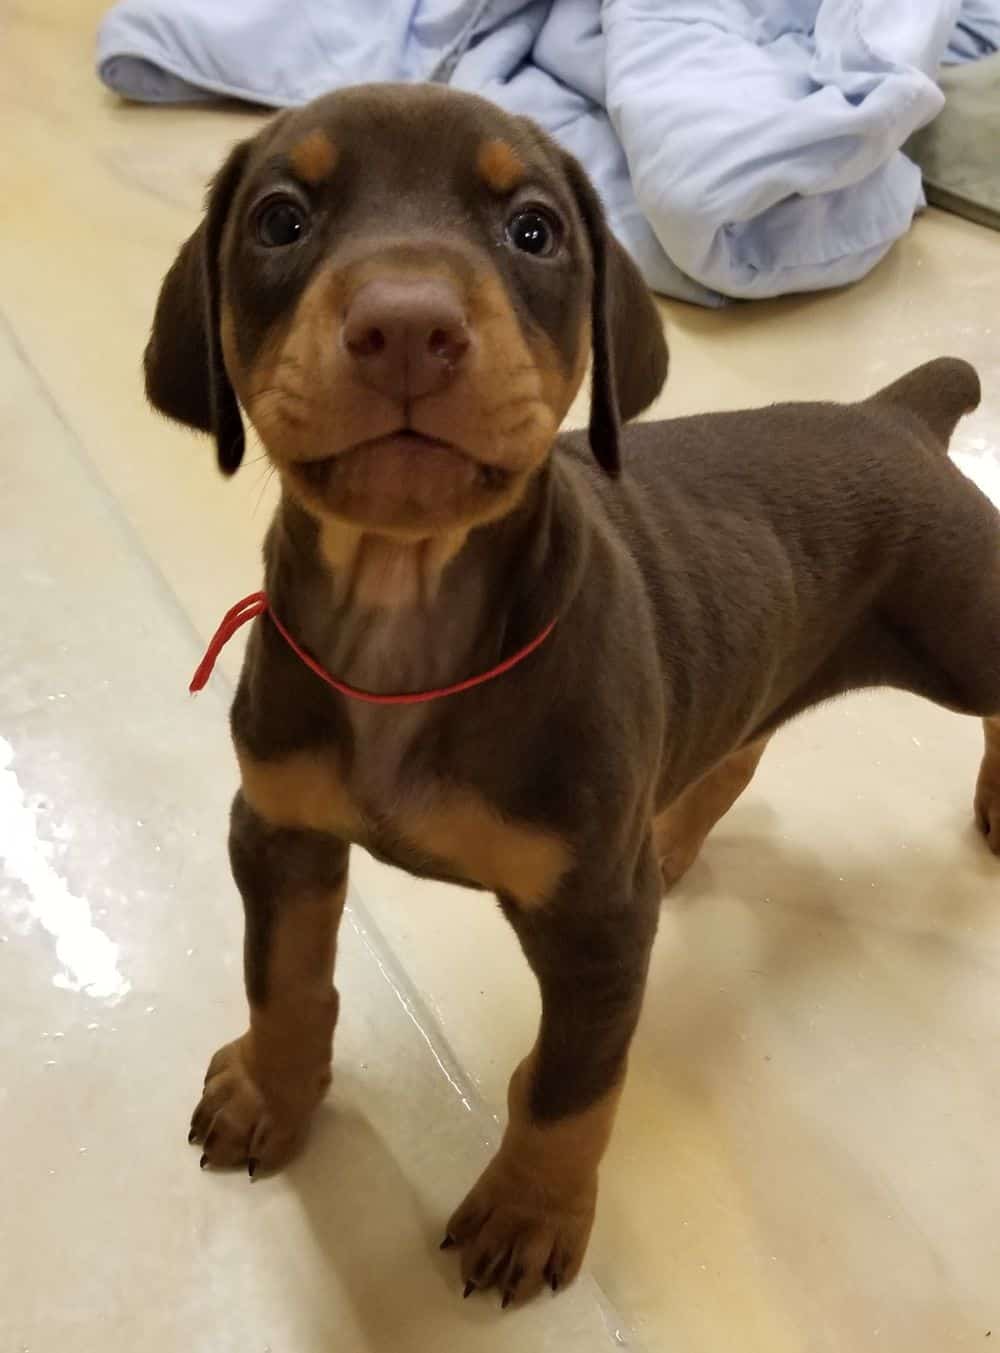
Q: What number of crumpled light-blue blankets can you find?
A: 1